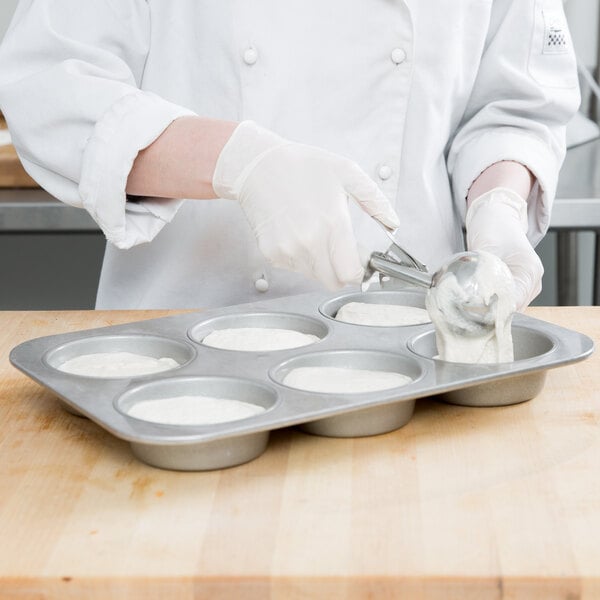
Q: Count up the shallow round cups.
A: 6